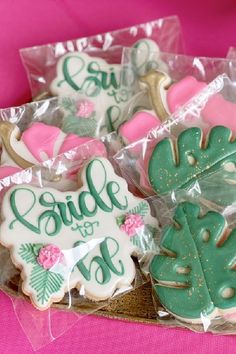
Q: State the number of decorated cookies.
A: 6